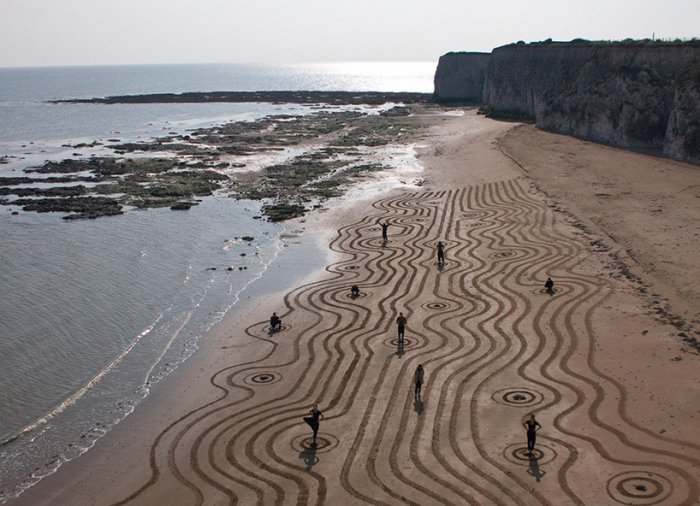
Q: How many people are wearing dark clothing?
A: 9